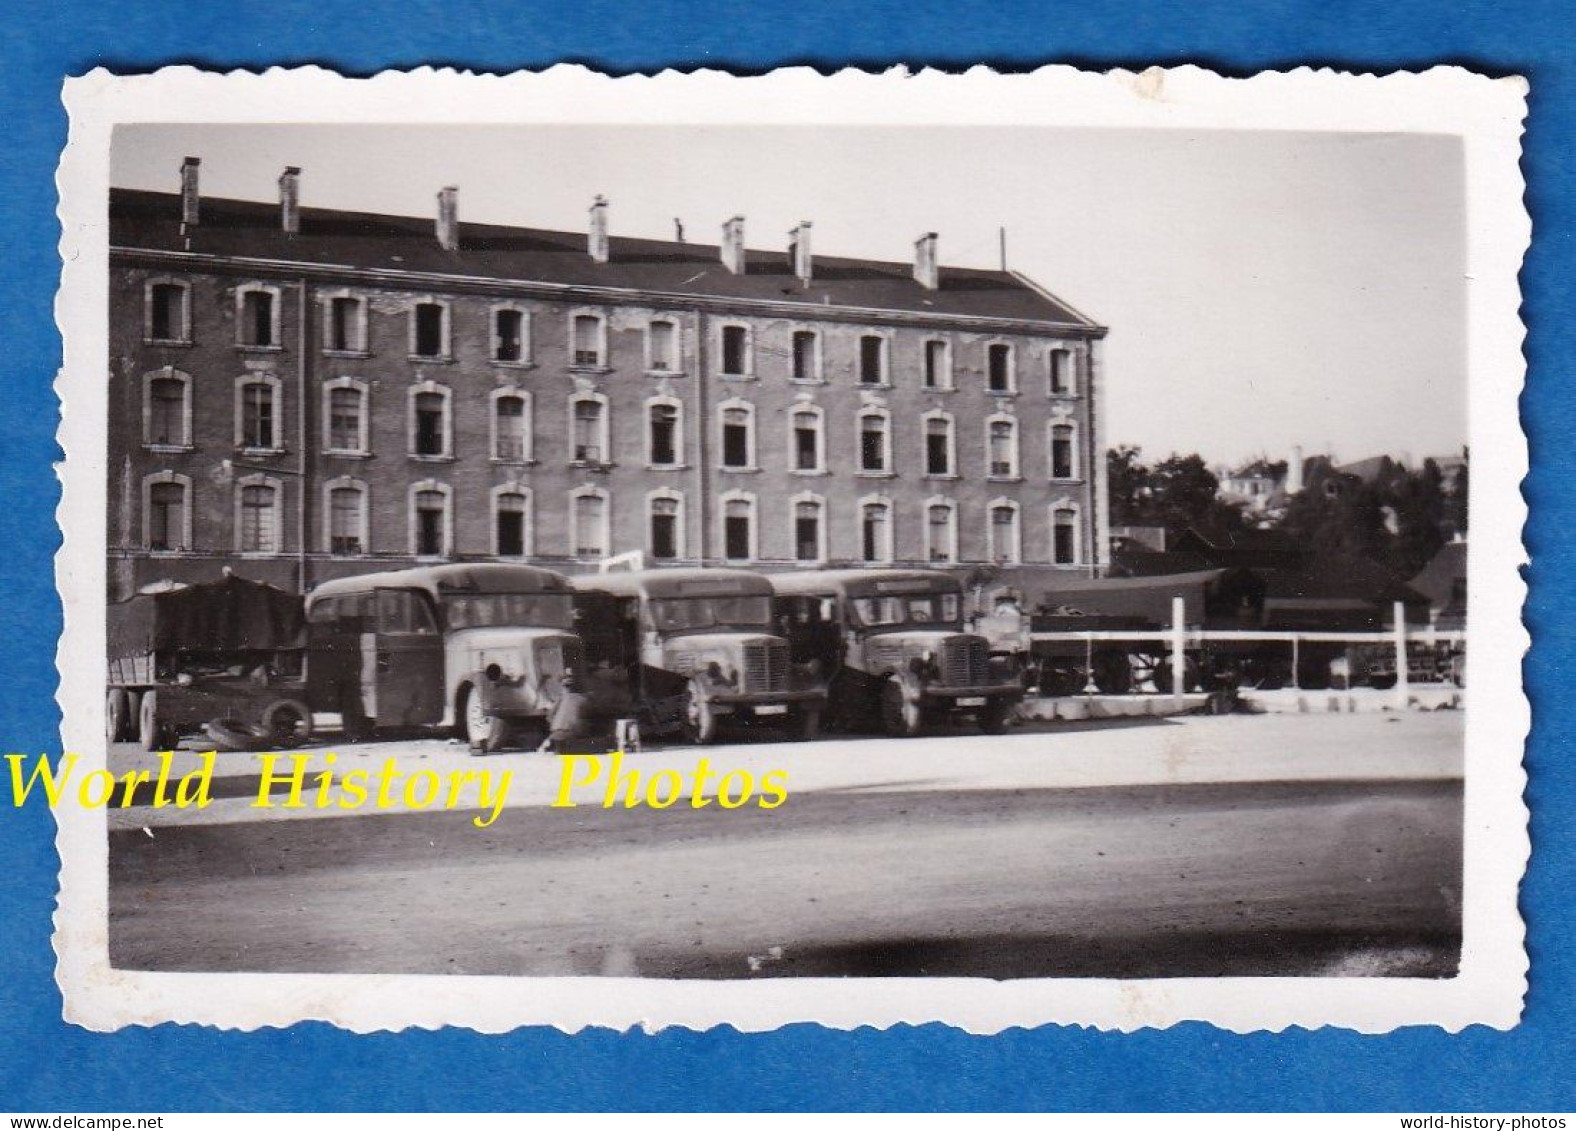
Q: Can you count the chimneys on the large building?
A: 7